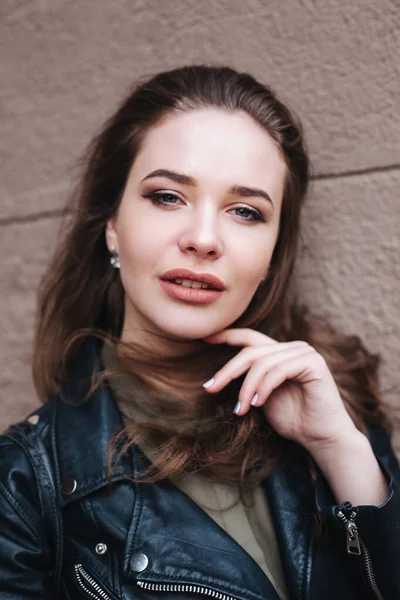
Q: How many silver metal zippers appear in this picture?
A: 3